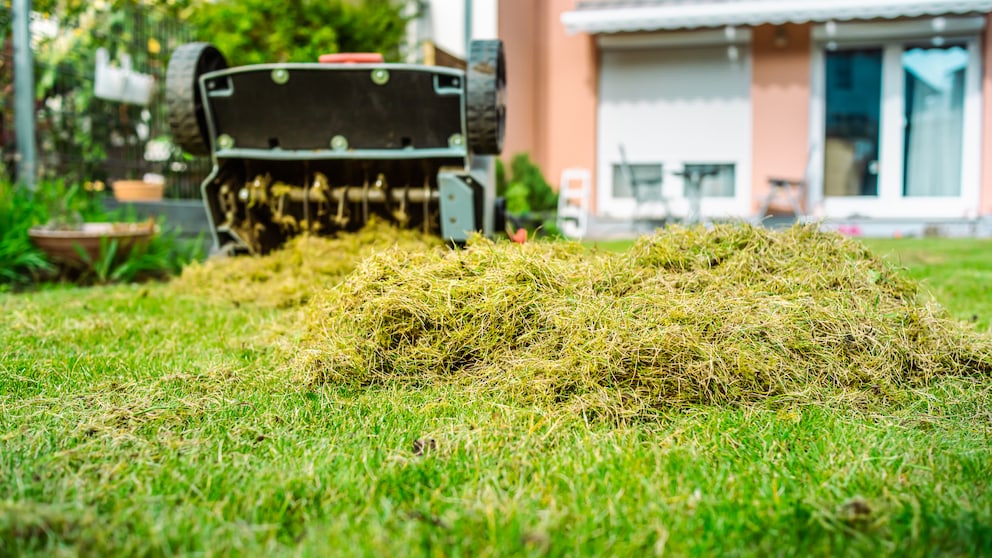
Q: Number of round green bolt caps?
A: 5